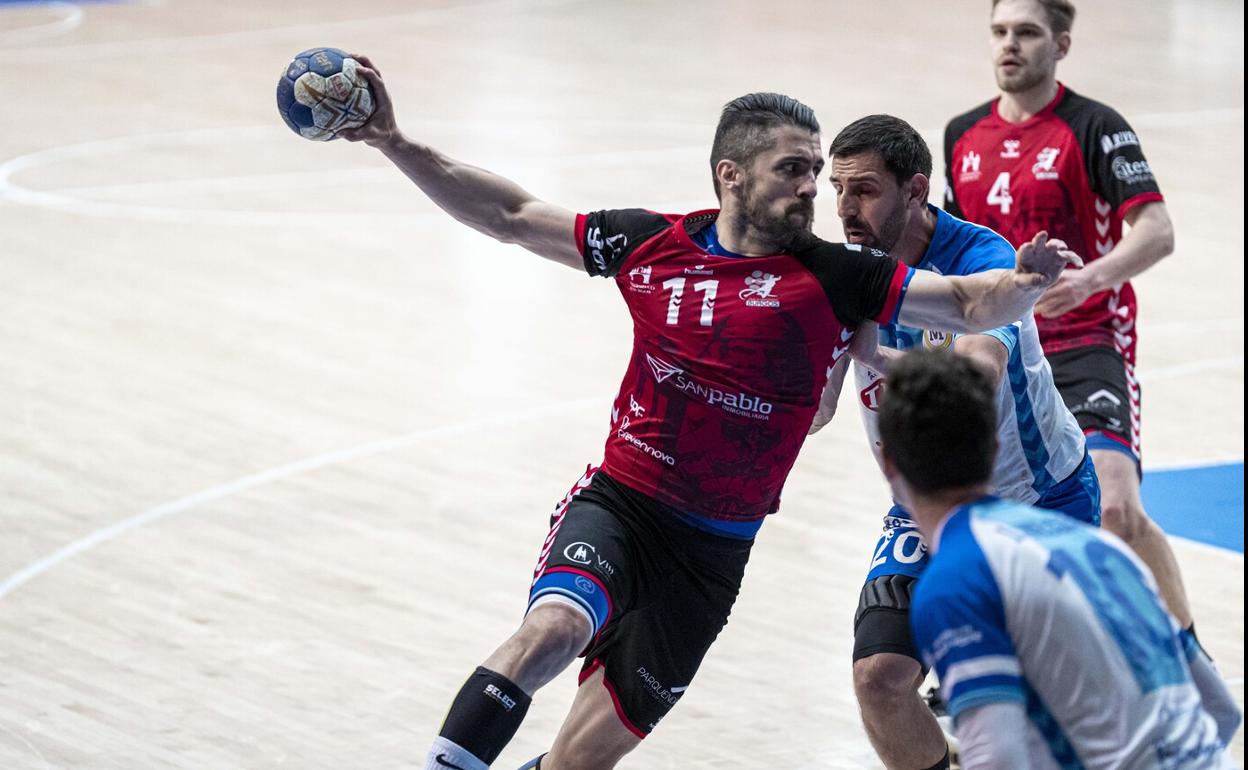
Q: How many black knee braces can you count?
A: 1